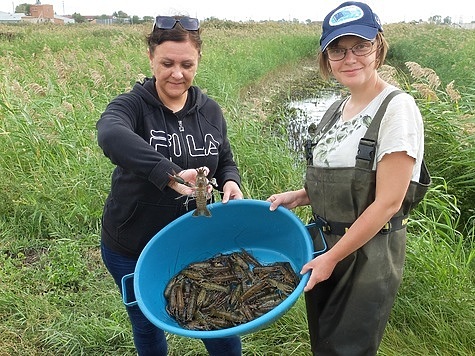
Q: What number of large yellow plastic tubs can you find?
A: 0